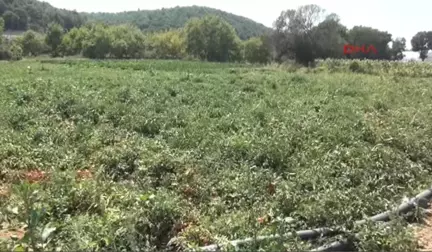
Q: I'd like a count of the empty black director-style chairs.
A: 0